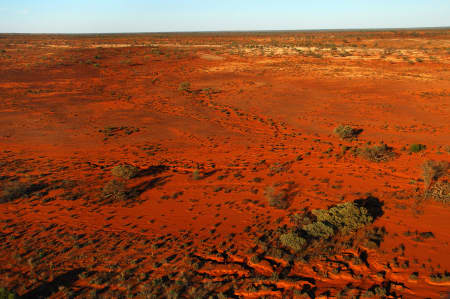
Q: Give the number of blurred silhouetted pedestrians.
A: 0